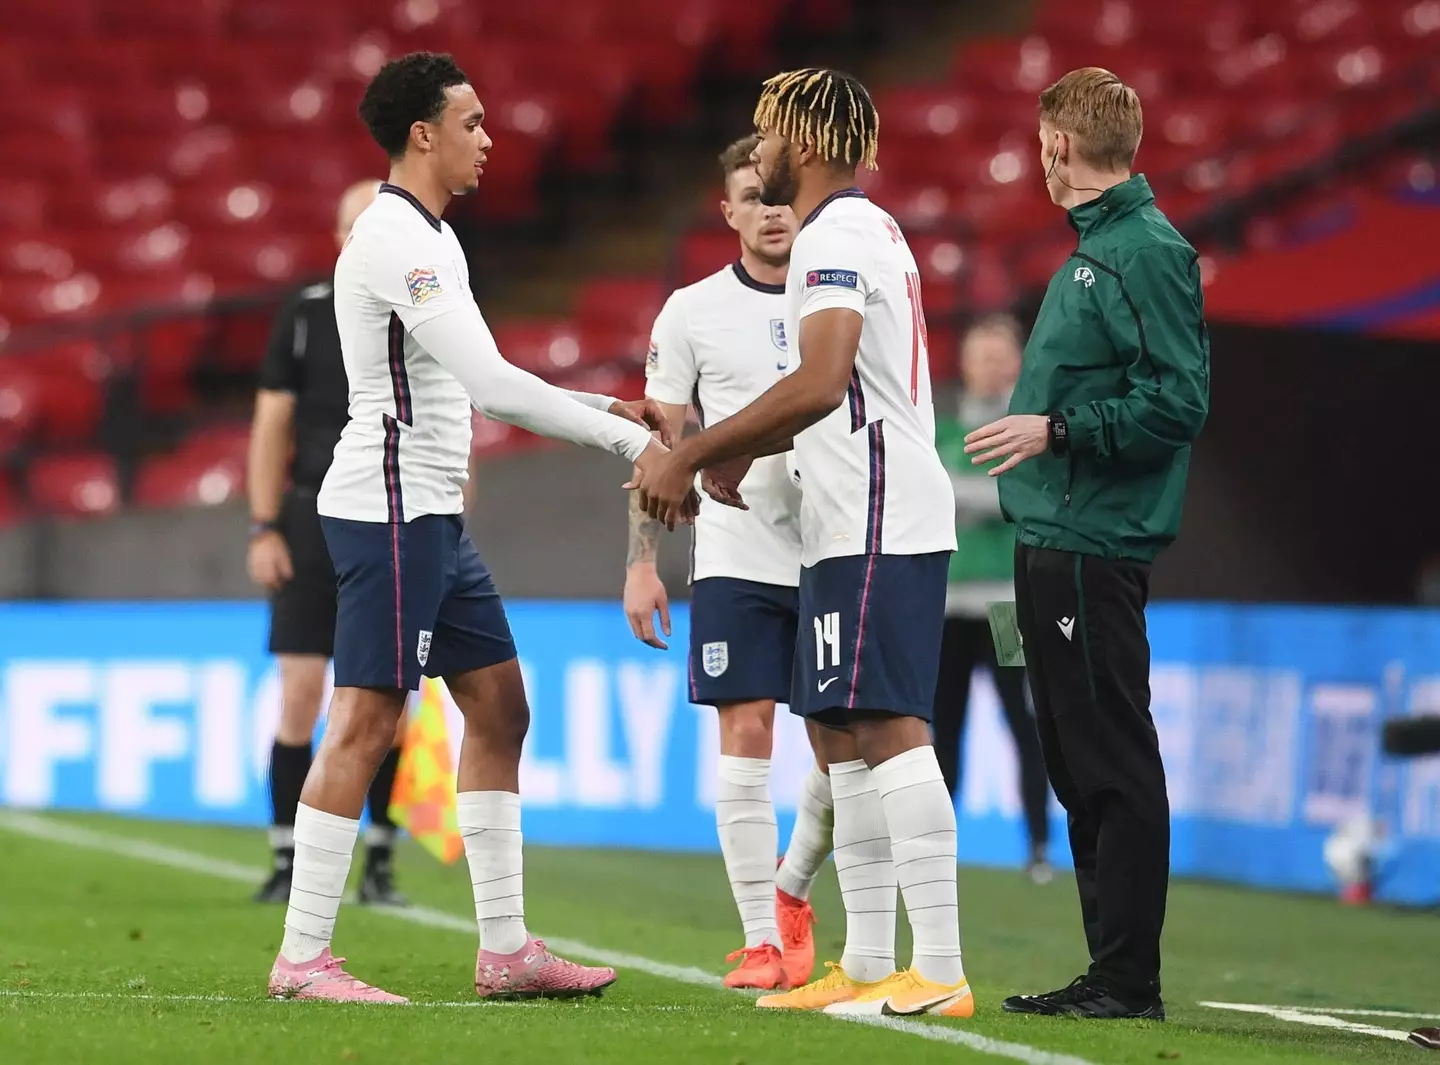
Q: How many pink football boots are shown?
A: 2